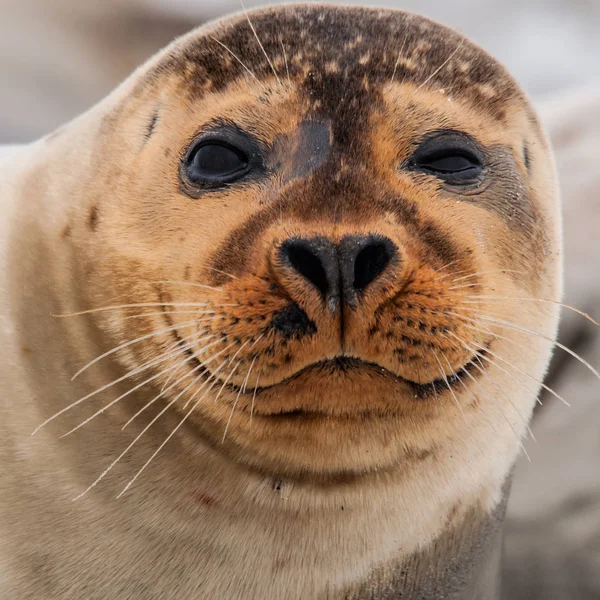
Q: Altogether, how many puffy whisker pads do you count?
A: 2